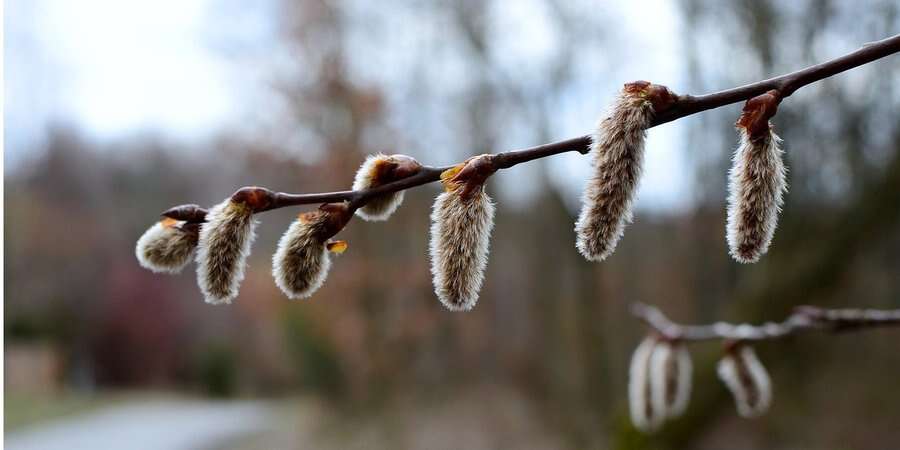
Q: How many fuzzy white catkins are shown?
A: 10